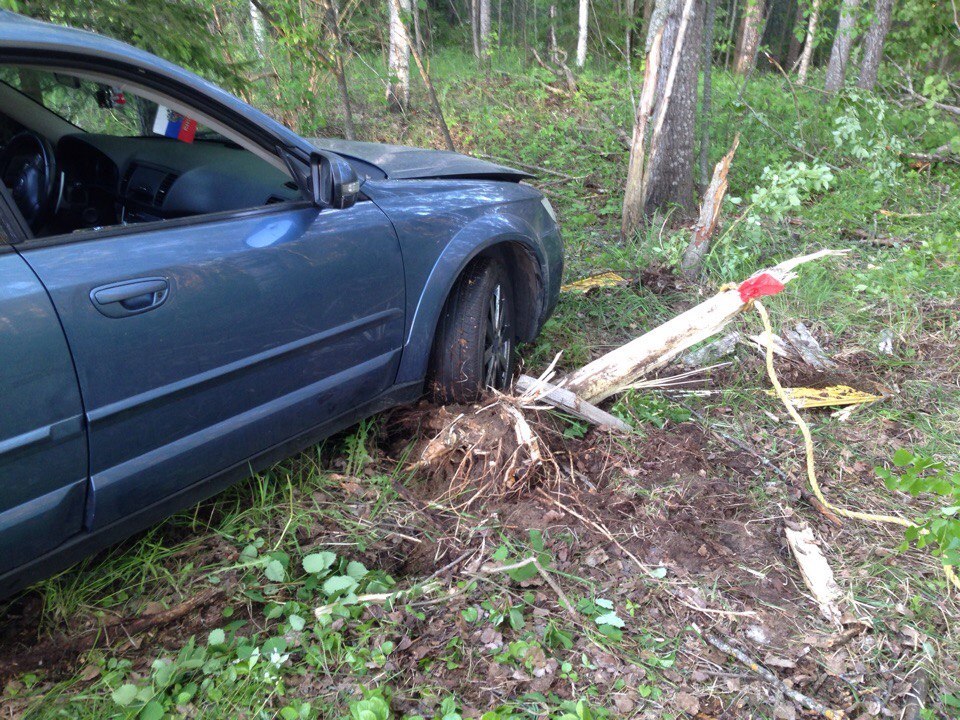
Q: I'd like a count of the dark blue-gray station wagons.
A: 1